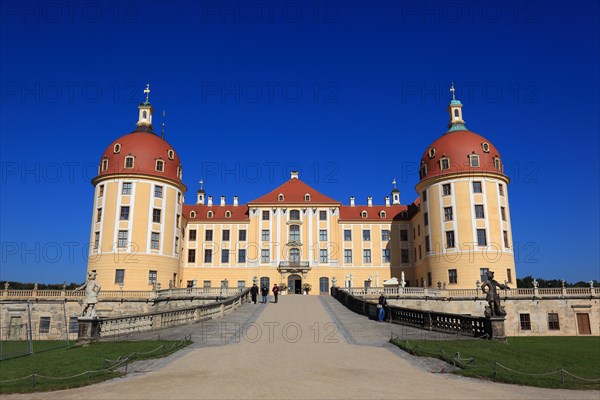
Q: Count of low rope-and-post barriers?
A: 2